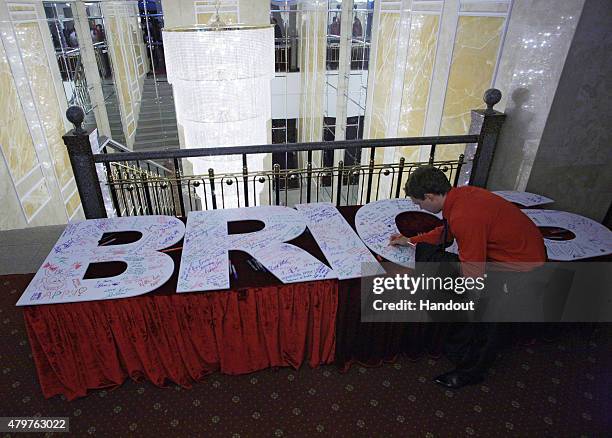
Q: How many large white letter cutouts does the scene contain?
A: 5